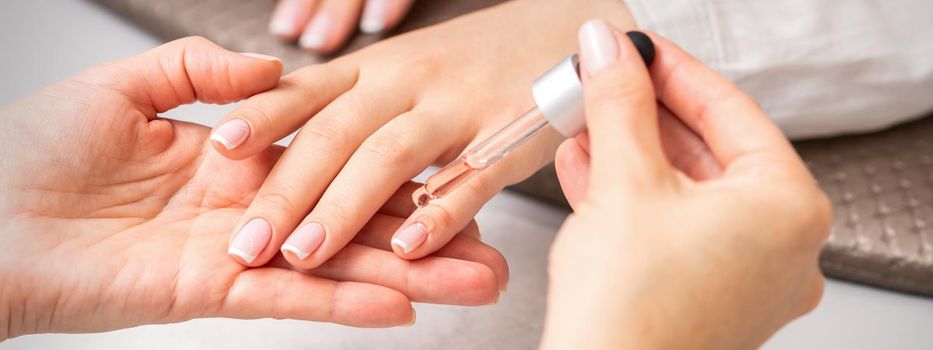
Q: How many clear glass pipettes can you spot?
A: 1